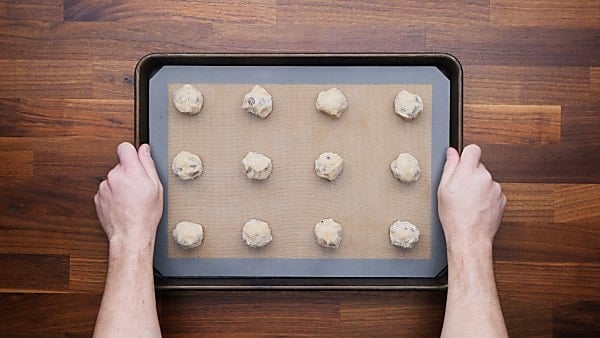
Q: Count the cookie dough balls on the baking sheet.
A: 12